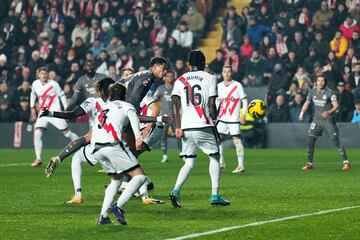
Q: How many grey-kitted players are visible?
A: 4